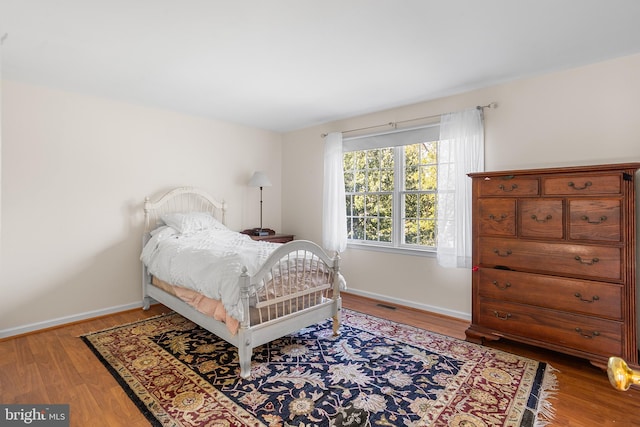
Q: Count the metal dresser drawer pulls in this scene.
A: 11